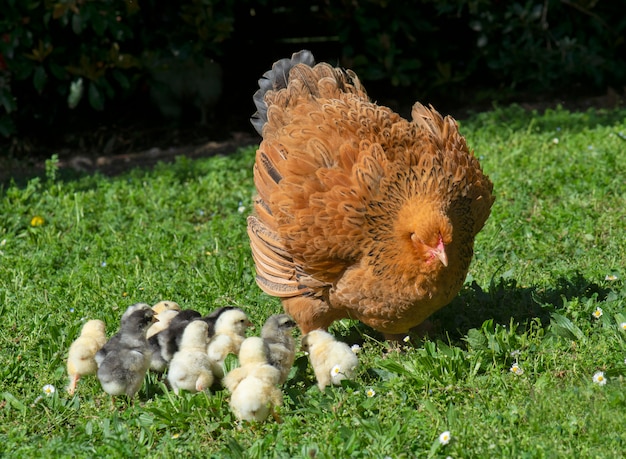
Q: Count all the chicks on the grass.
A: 11